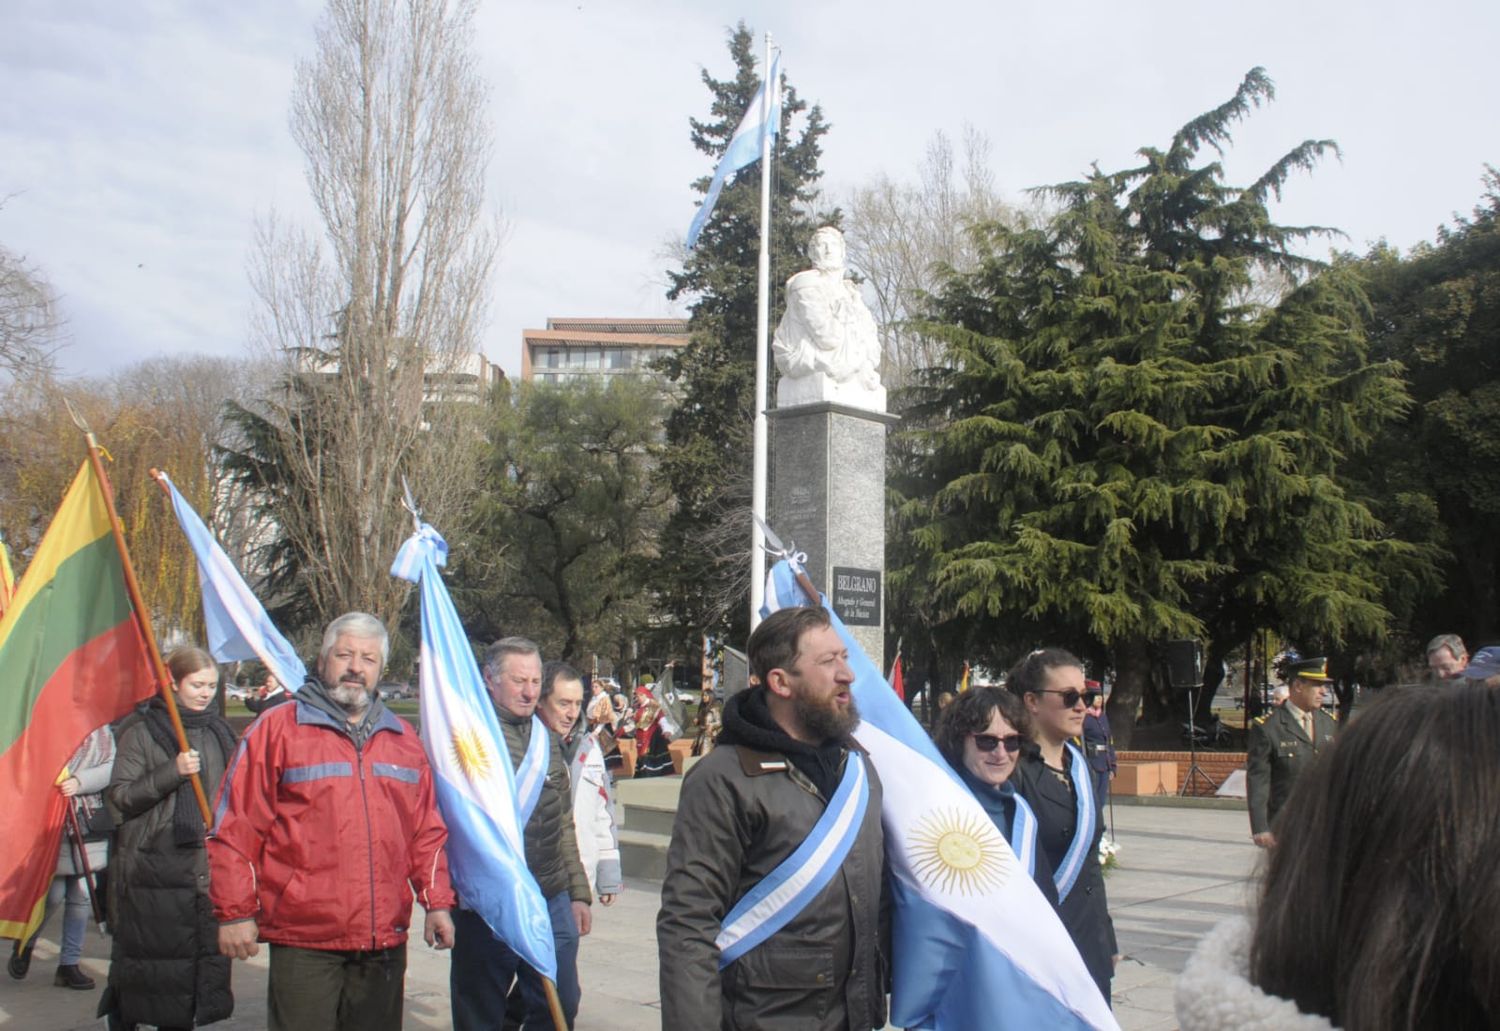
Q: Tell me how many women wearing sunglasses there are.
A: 2